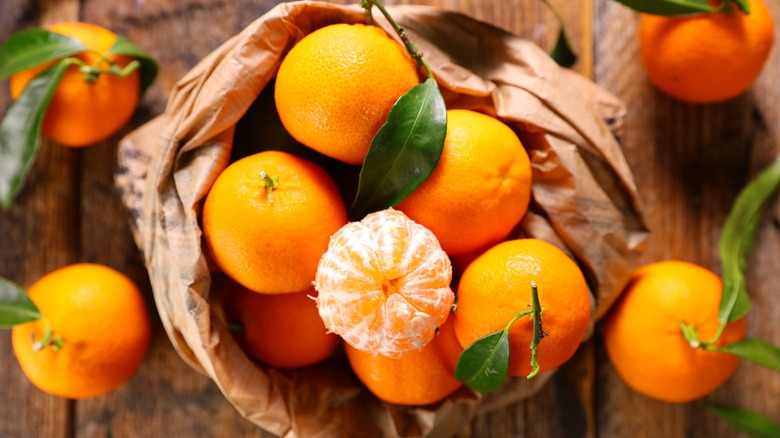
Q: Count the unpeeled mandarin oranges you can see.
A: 10